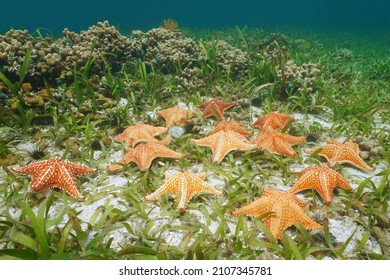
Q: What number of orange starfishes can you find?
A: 13